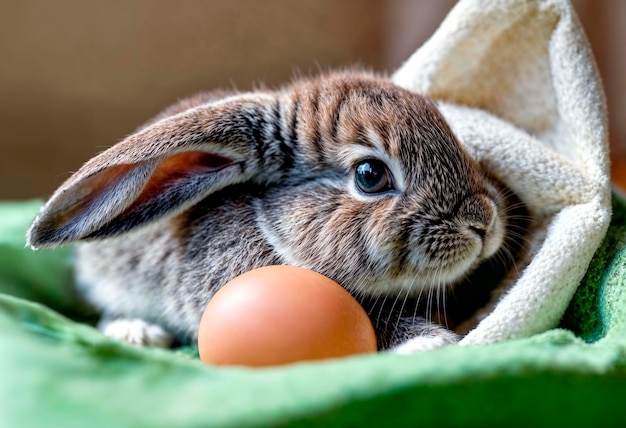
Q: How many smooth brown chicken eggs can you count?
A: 1